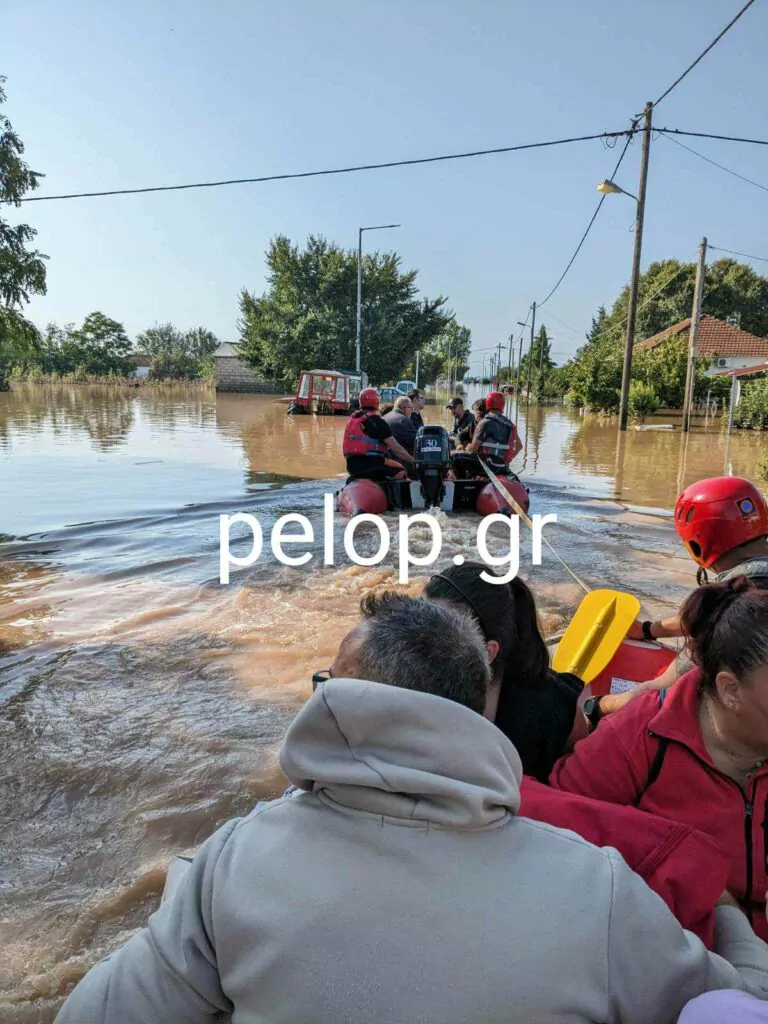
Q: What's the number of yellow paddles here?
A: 1